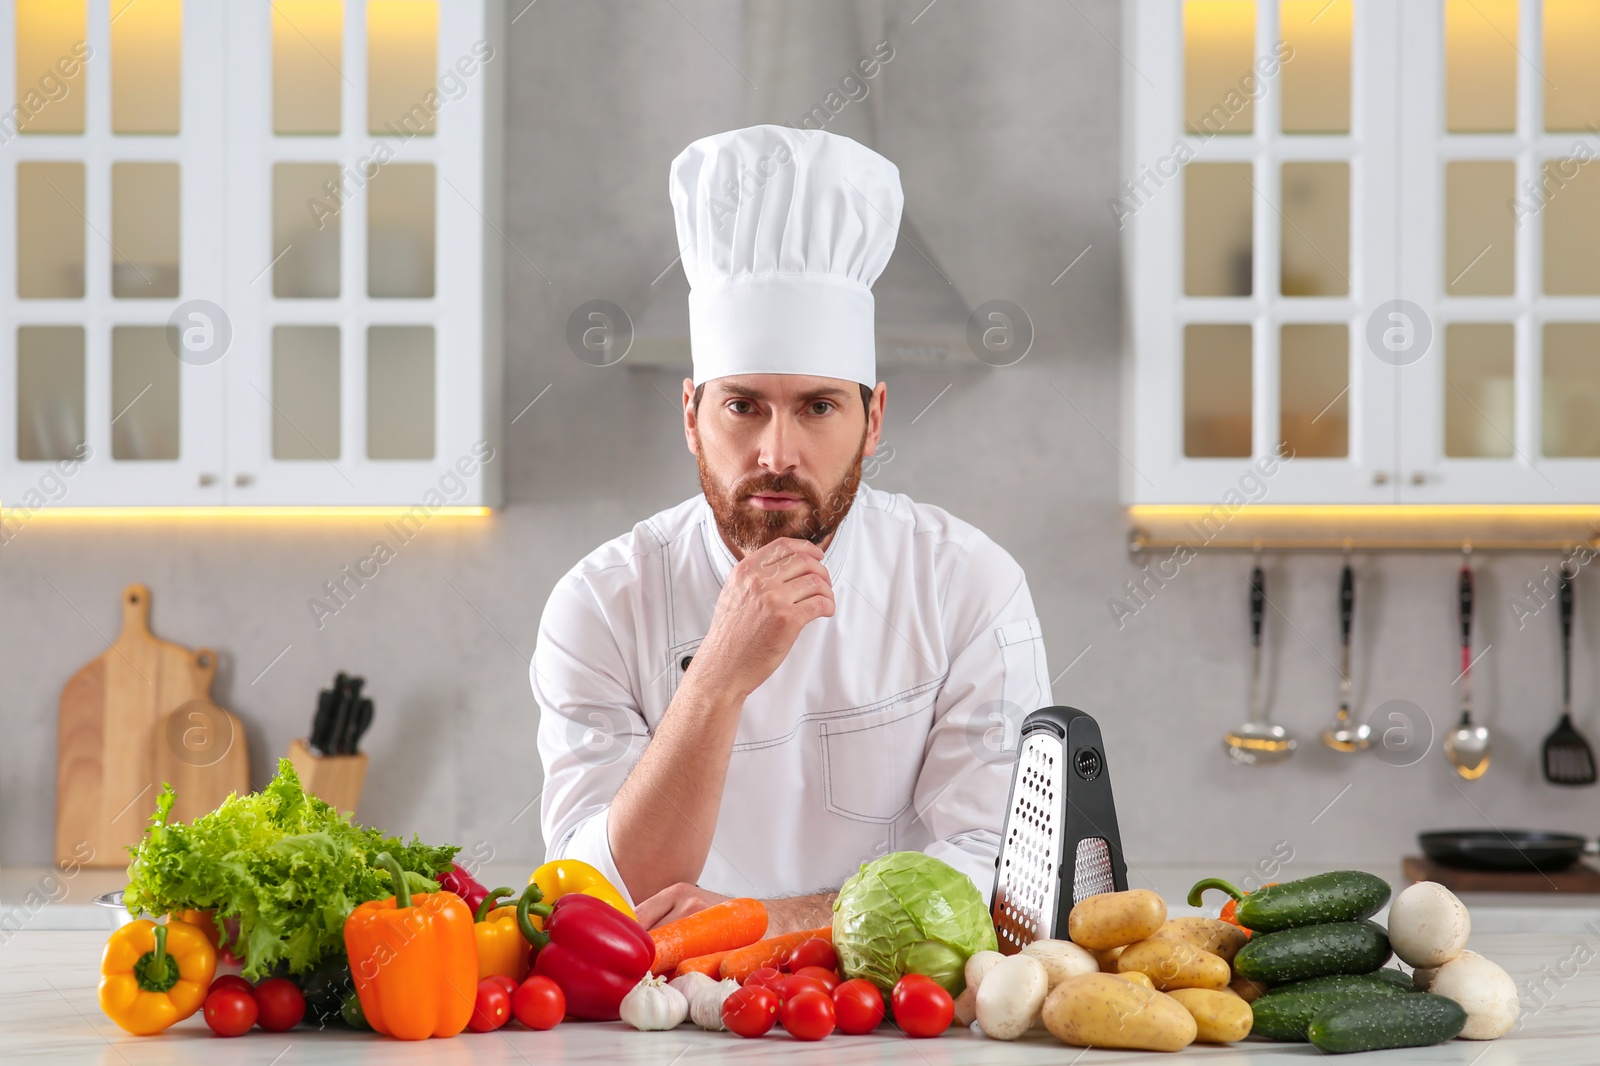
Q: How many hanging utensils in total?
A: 4